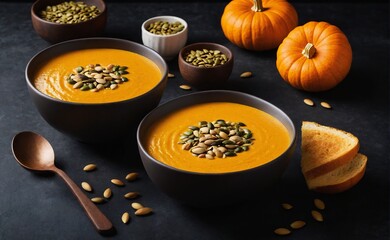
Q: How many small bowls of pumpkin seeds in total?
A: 3